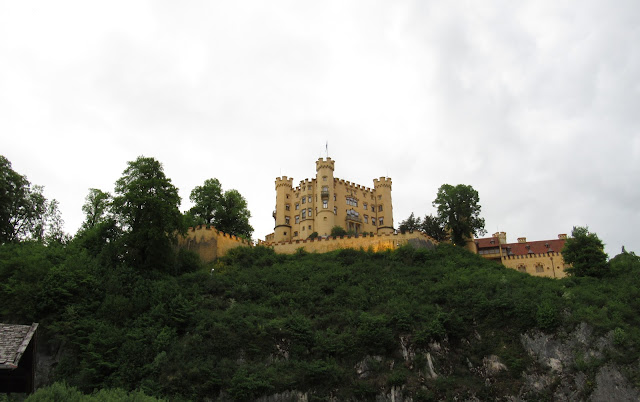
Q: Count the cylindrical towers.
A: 3